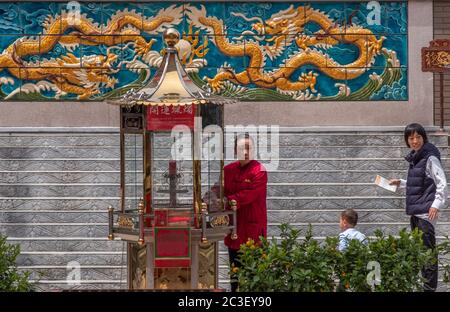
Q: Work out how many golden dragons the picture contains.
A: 2